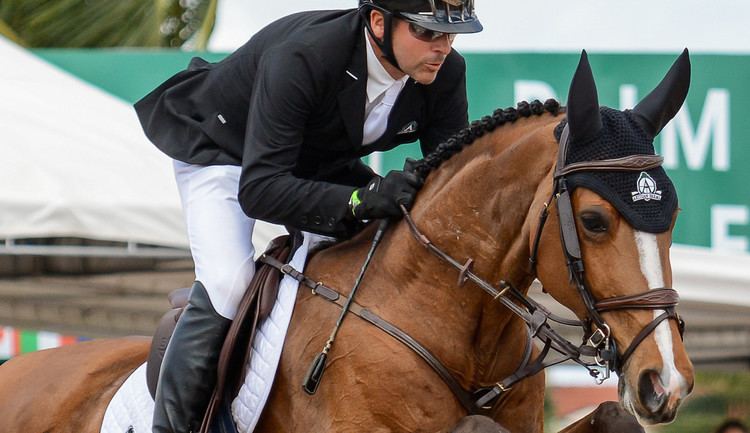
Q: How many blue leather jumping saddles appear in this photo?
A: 0